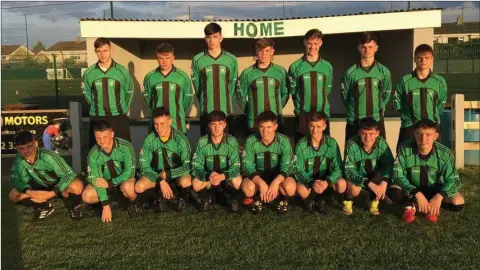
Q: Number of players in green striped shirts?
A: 15